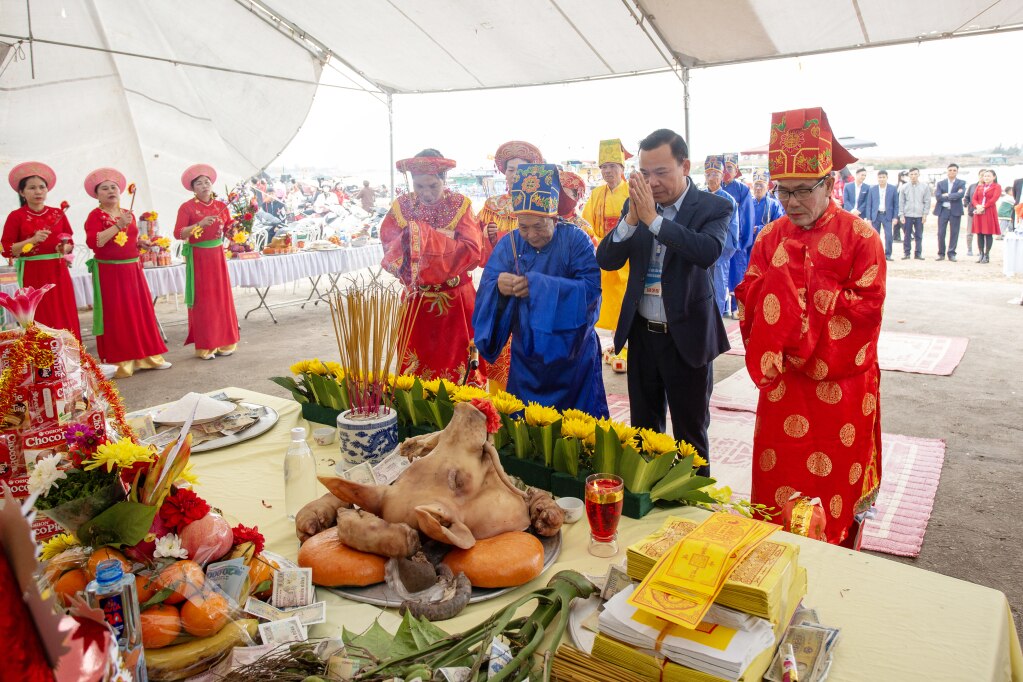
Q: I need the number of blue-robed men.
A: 4